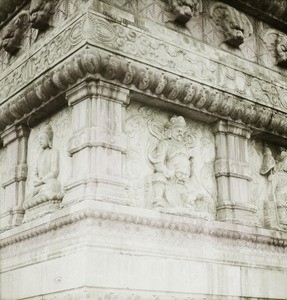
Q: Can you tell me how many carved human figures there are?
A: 3